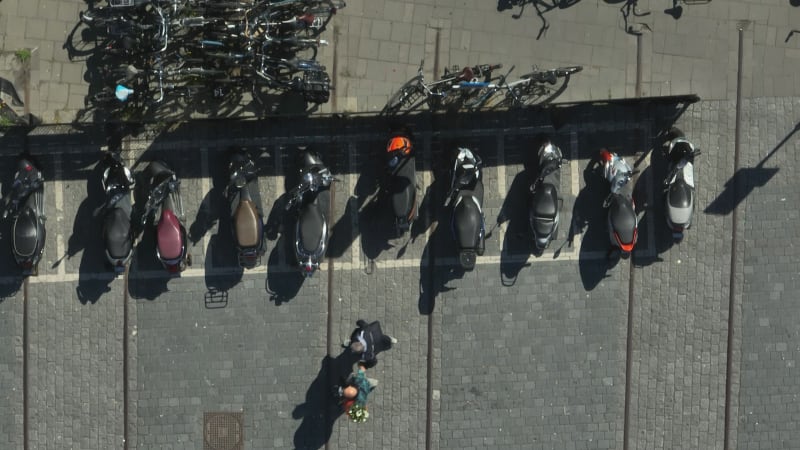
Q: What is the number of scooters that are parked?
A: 10